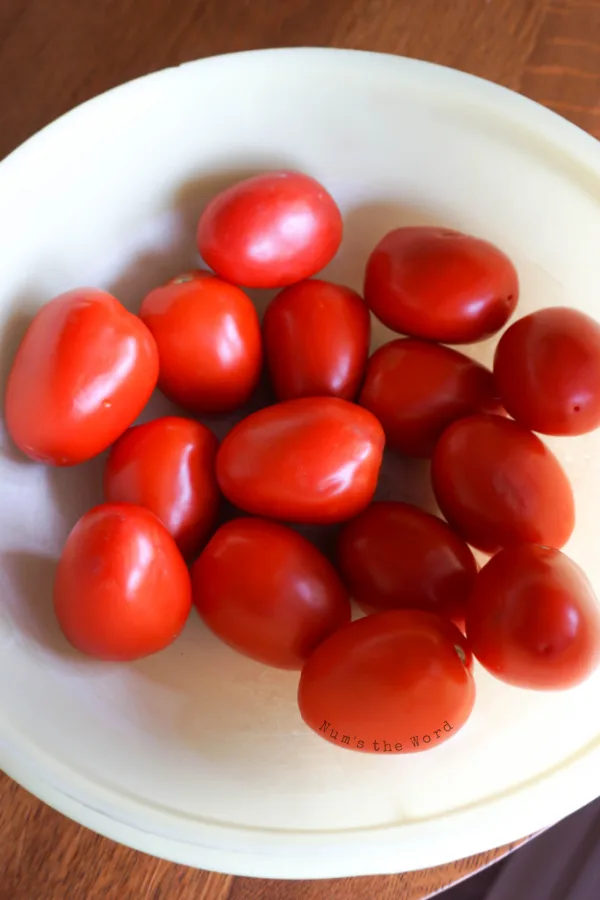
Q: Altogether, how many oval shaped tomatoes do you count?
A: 15